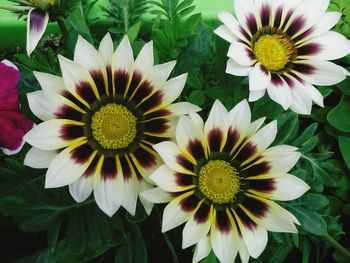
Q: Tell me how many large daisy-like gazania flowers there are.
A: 3